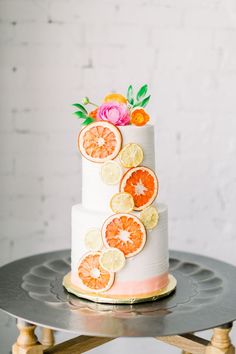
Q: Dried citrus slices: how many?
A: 10